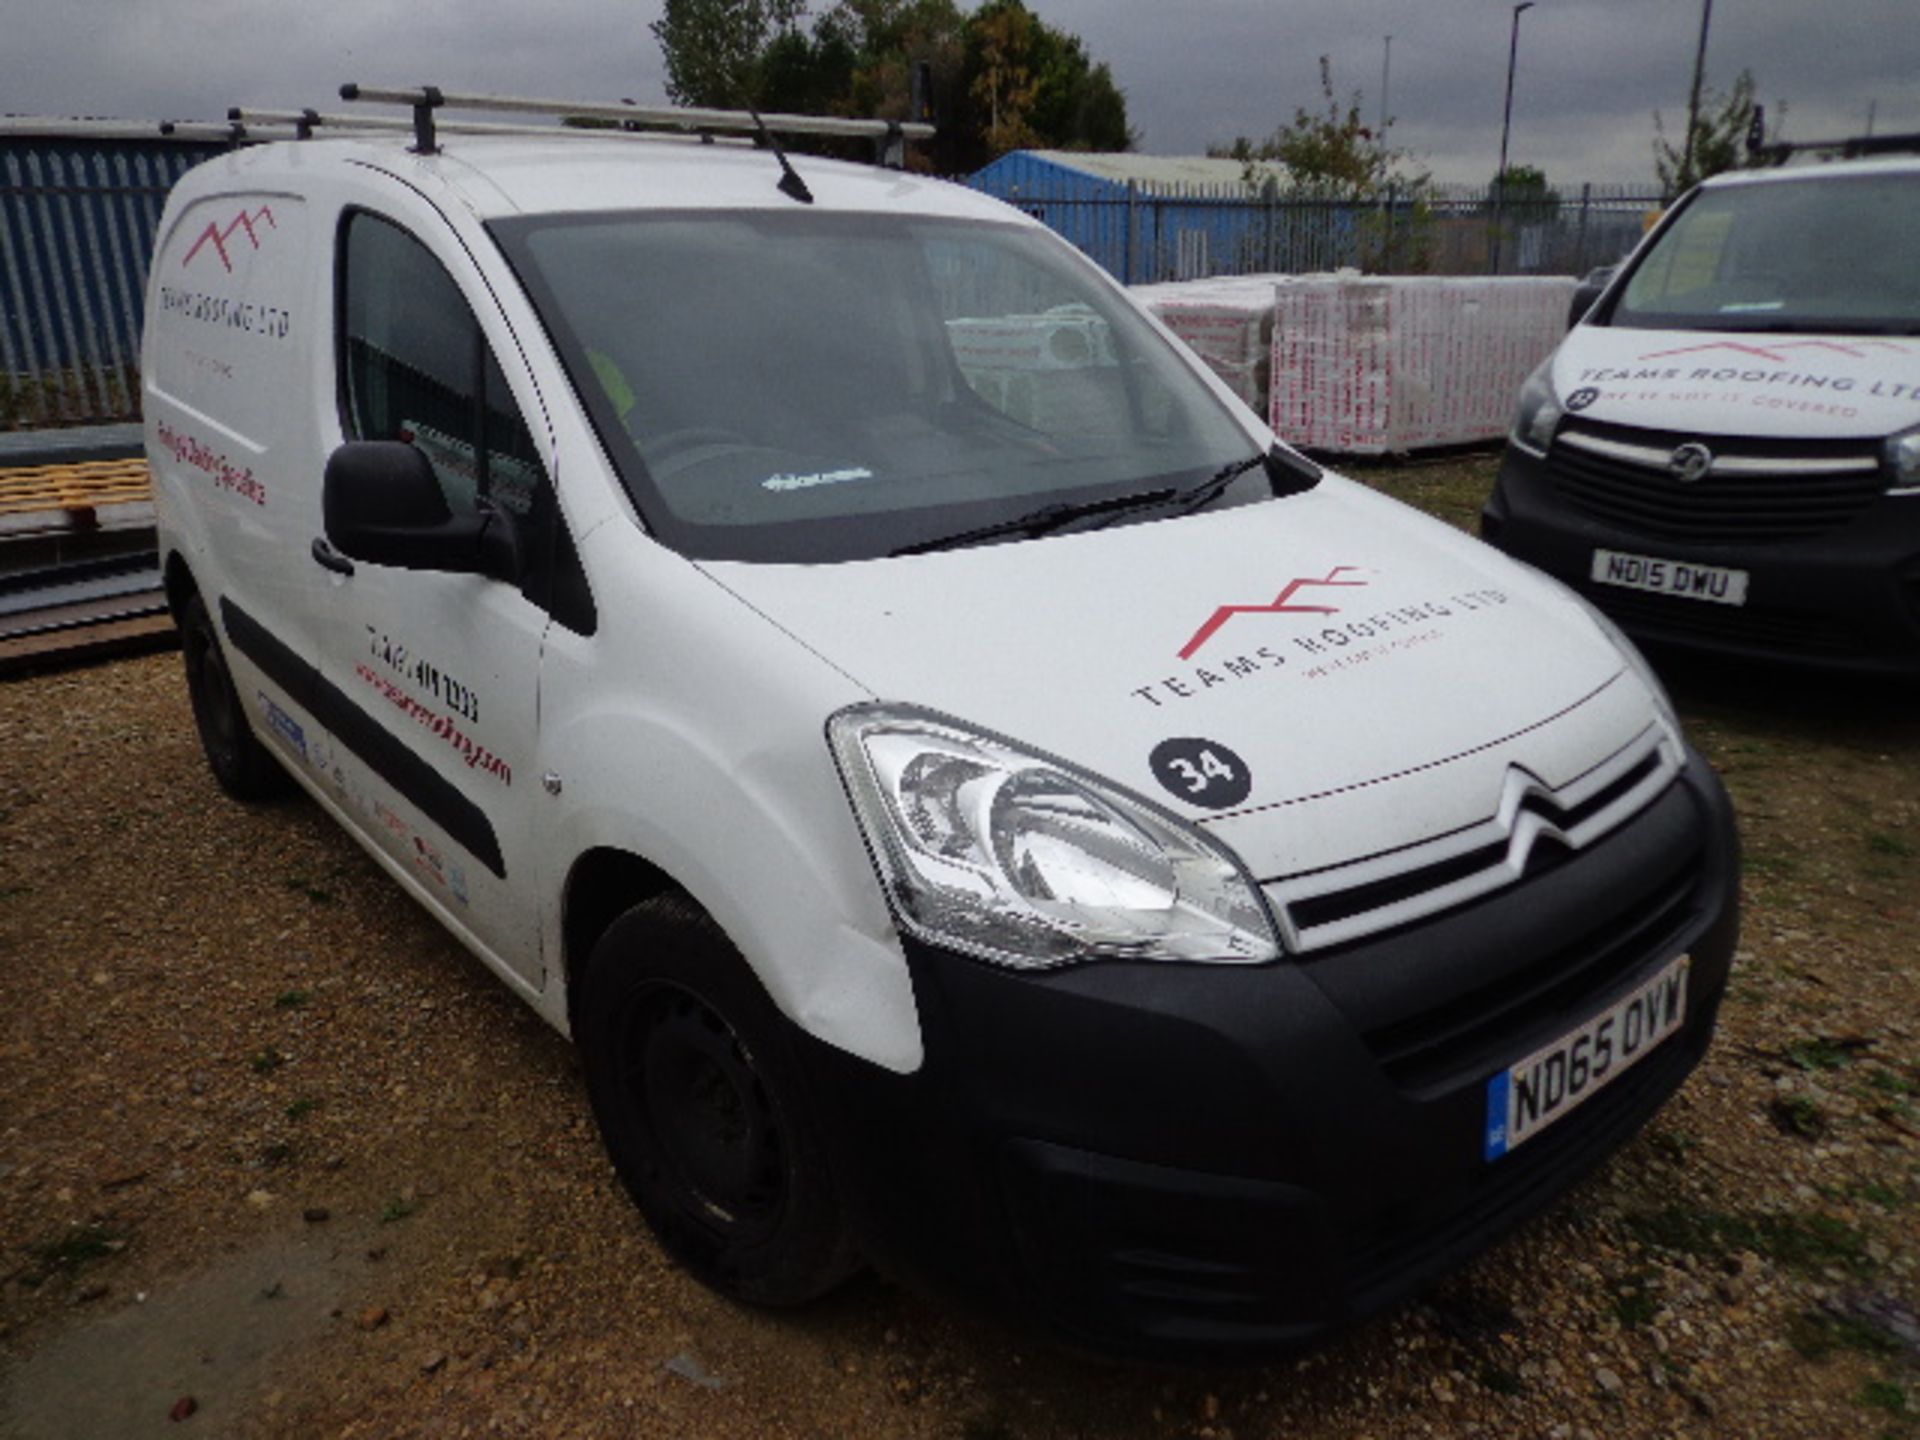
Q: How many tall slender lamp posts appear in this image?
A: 3